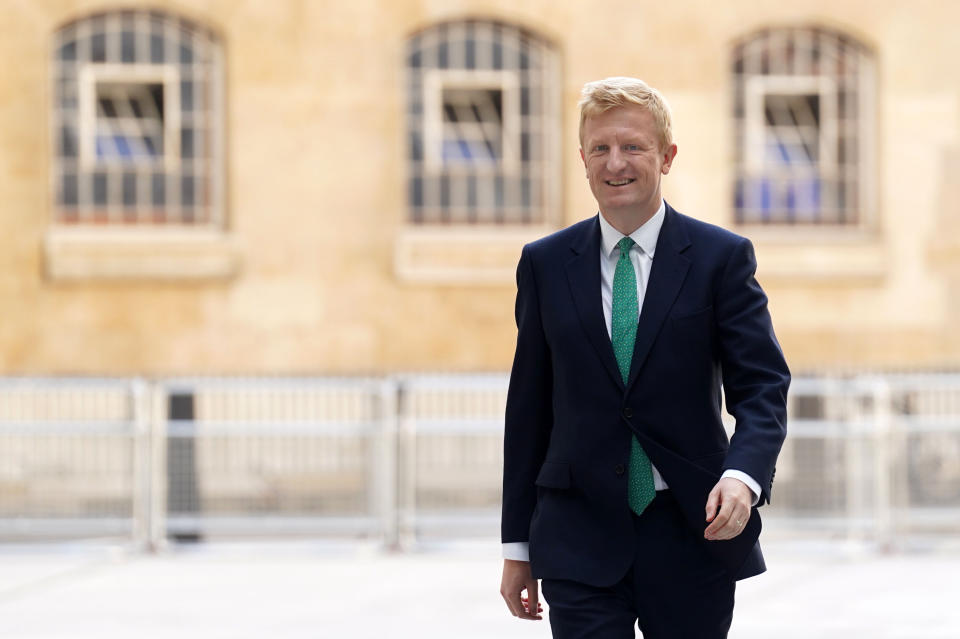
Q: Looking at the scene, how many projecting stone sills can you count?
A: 3